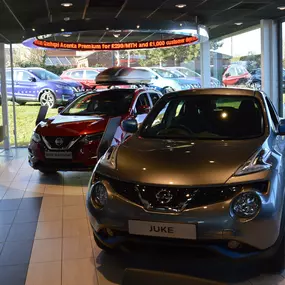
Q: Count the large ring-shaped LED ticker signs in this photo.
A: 1